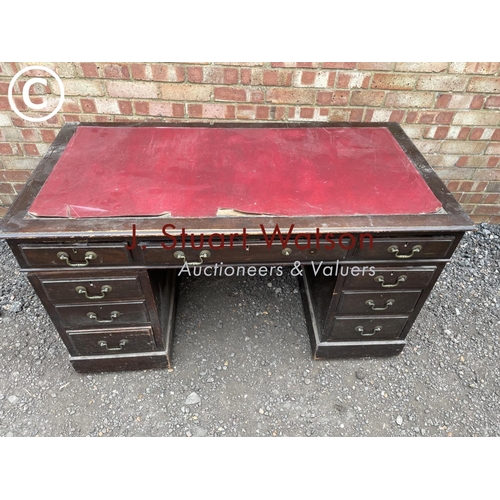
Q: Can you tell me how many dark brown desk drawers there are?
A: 9